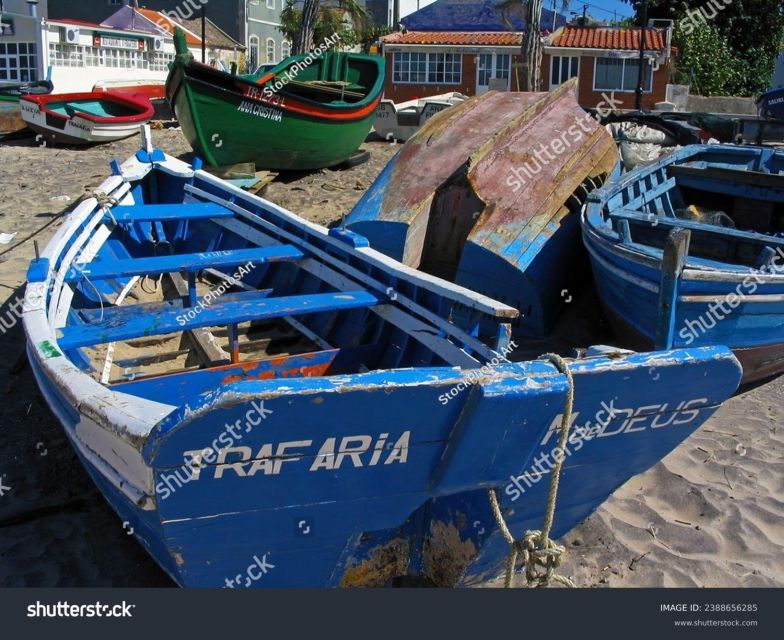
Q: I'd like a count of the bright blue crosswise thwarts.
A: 3